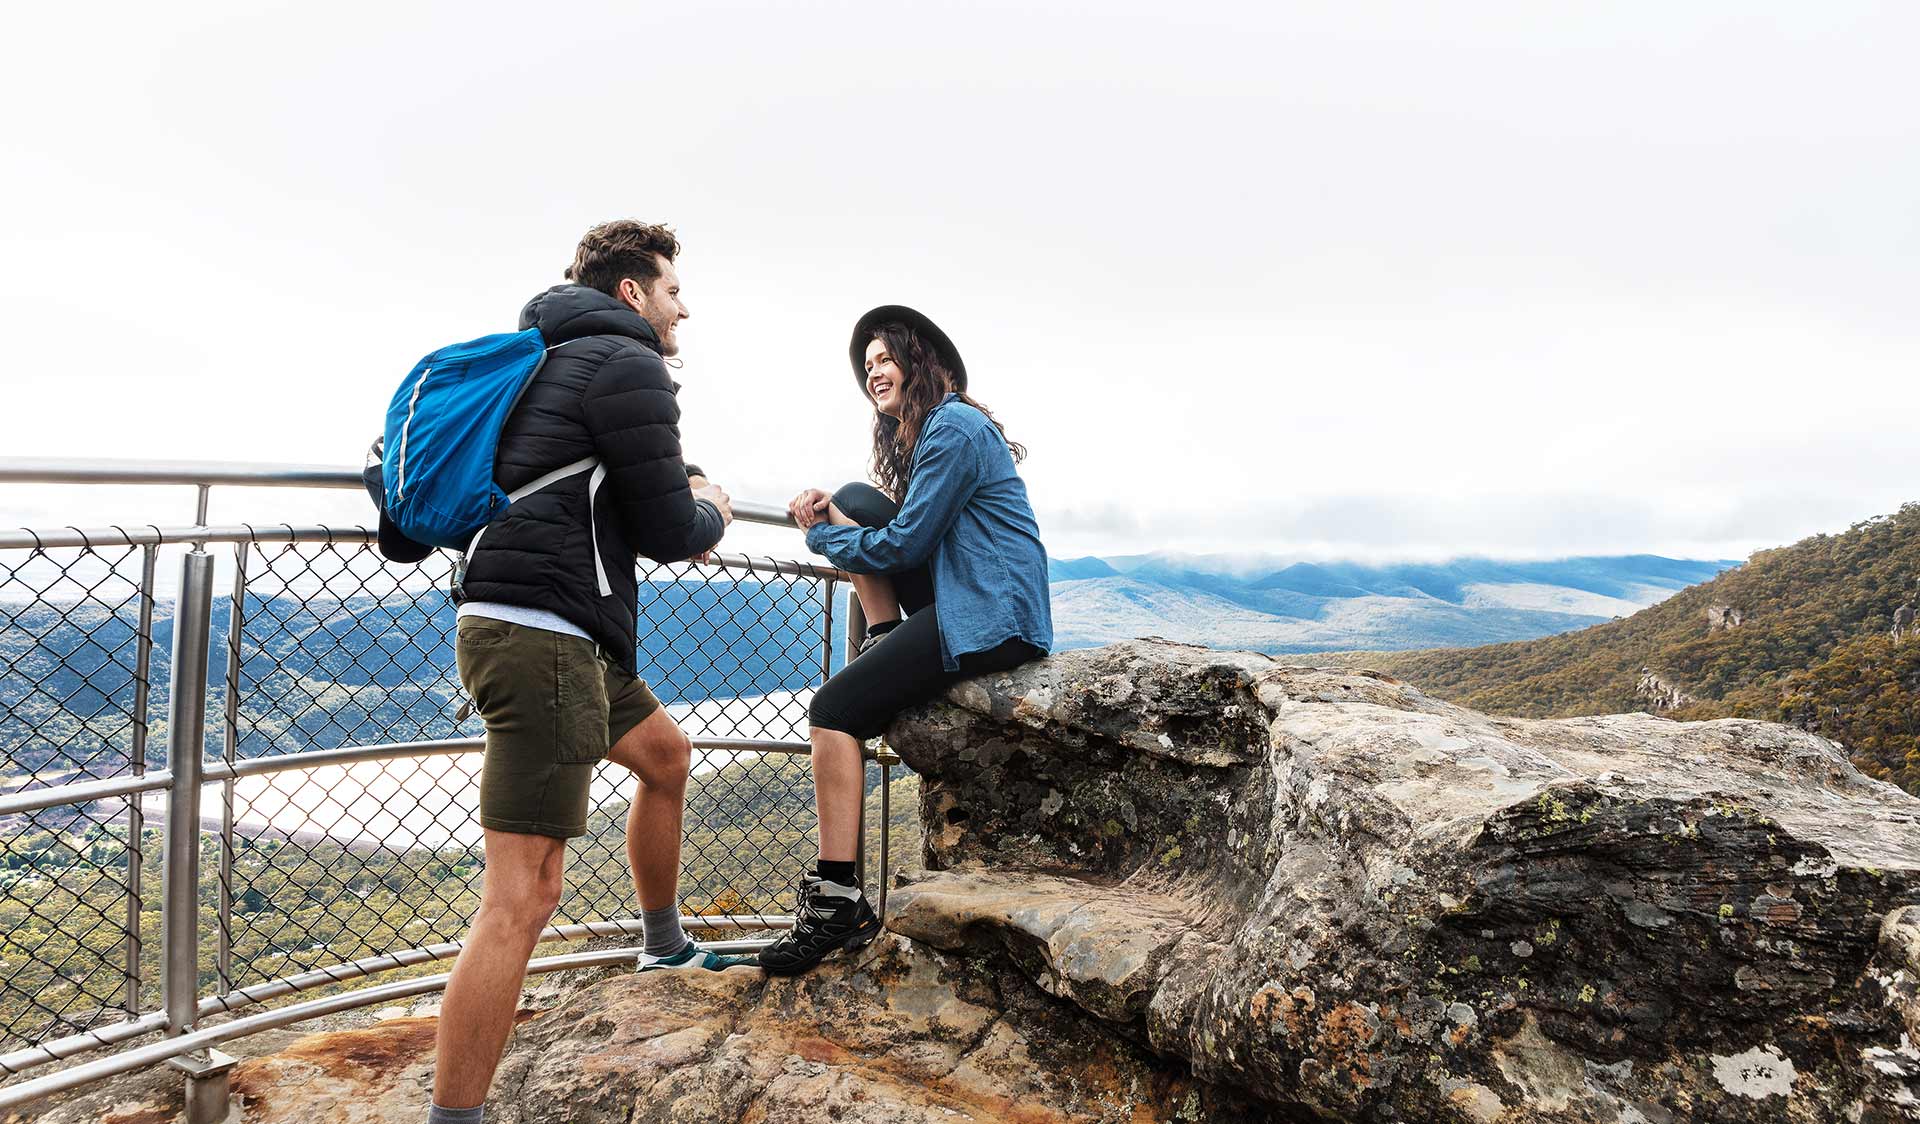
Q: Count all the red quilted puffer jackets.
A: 0